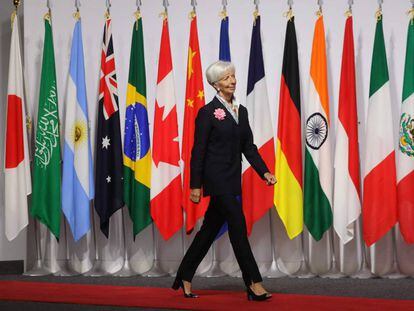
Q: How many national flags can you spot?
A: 14